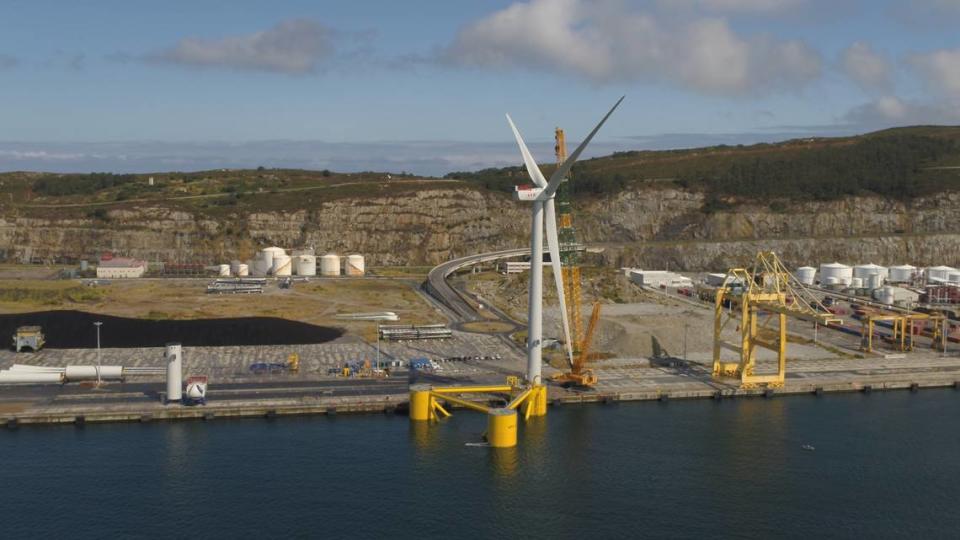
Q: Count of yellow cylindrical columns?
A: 3